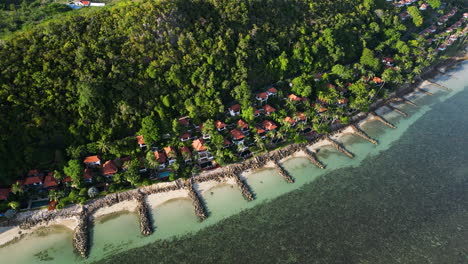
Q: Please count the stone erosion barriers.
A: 13